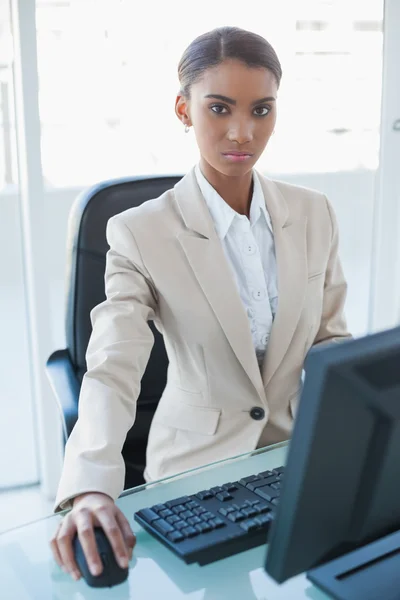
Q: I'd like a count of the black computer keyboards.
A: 1